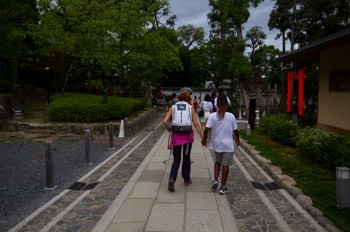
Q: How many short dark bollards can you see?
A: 4